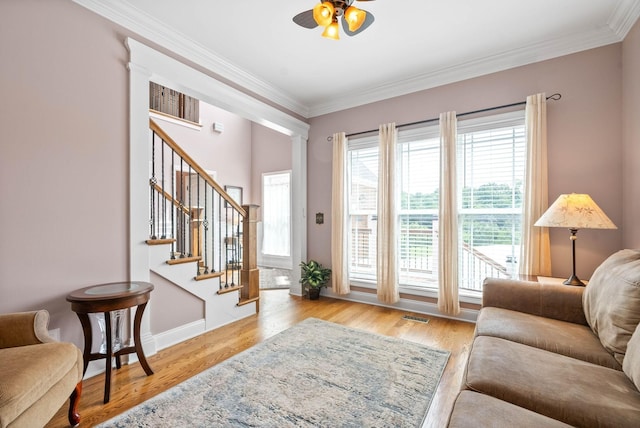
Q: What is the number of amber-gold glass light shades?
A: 3